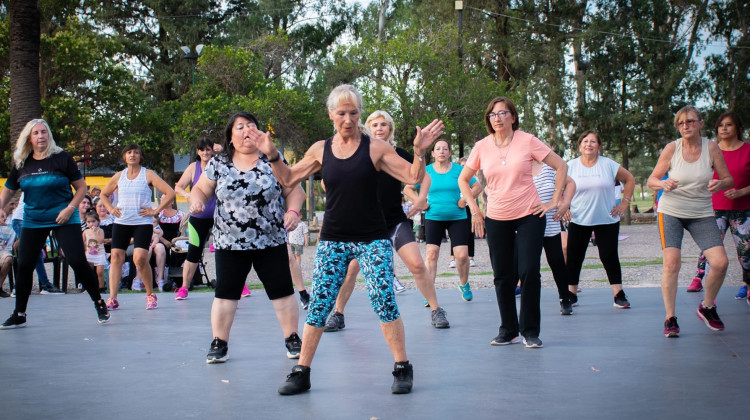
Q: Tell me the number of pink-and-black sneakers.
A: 2